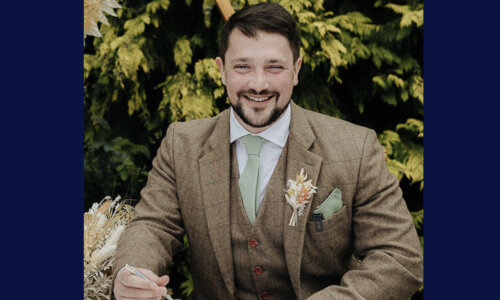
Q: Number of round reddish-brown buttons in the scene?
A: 3